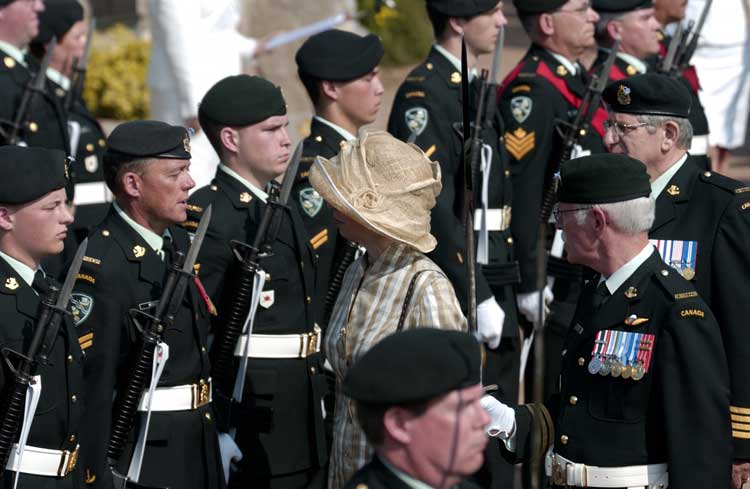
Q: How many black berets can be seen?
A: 12